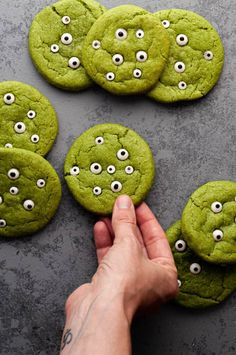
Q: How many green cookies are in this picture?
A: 8